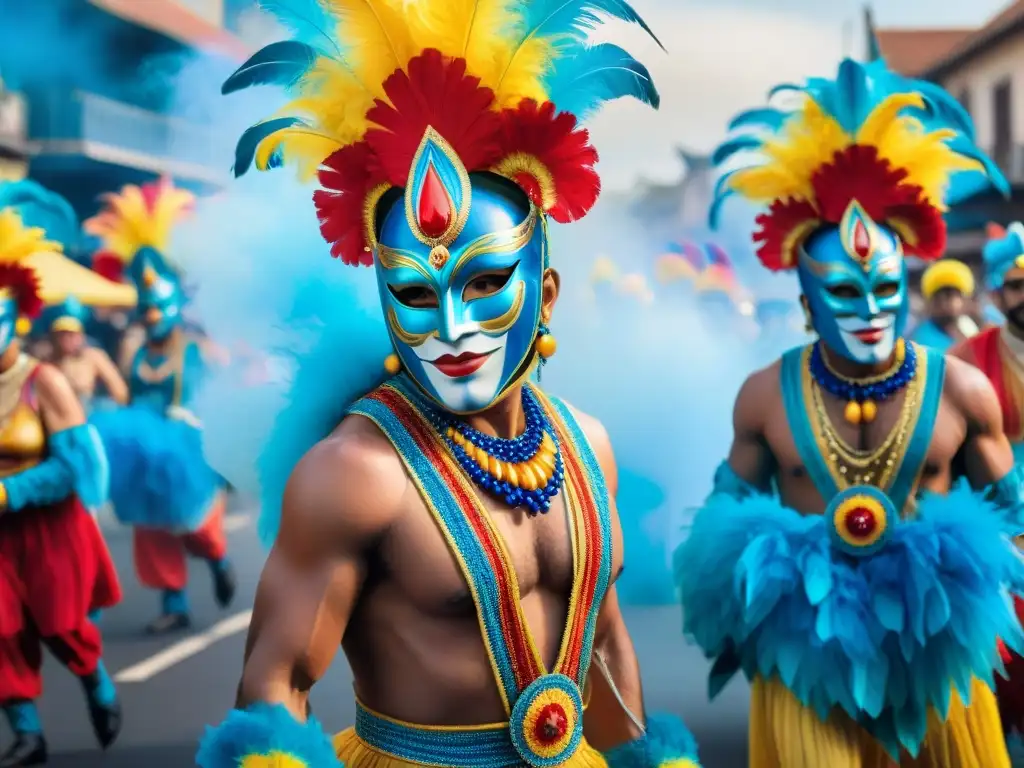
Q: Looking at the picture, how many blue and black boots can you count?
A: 4